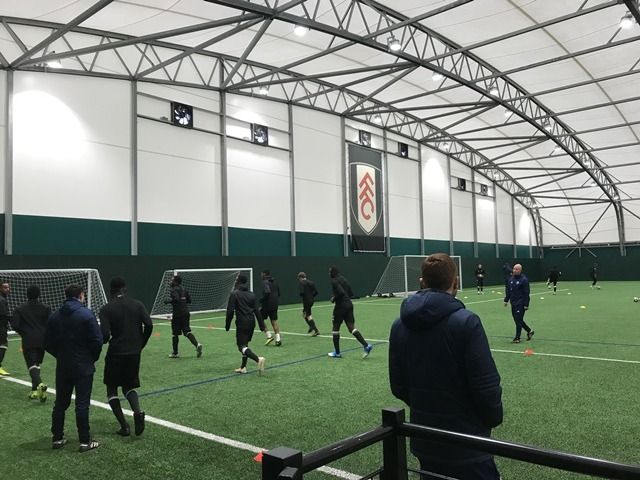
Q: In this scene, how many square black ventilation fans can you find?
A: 6